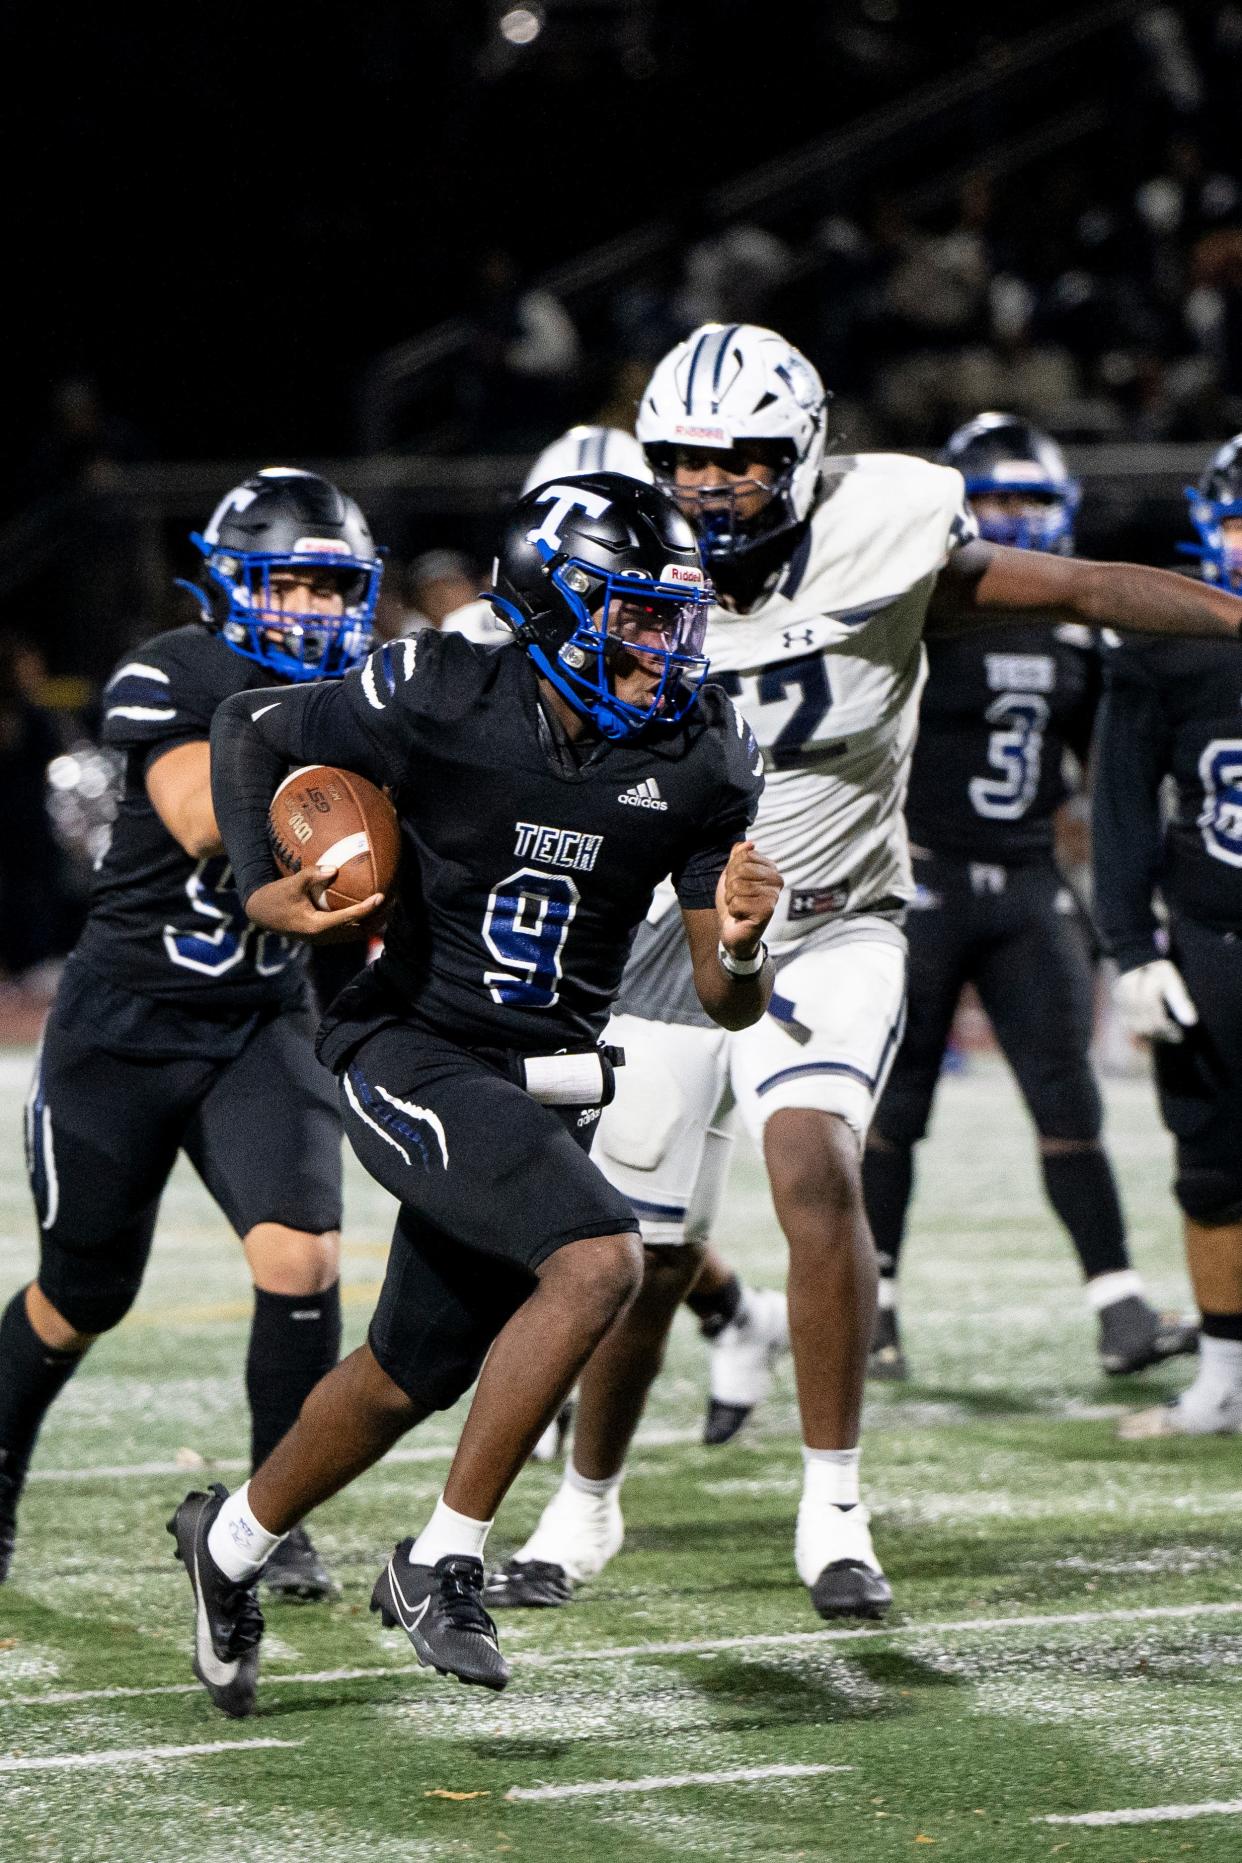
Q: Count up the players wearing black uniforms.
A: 4